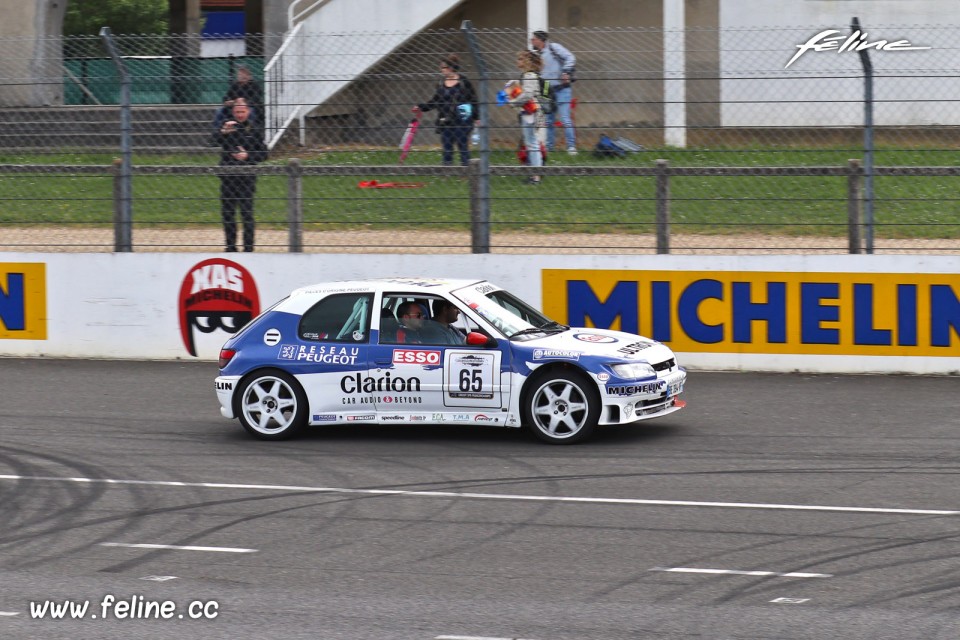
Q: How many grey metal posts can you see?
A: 3